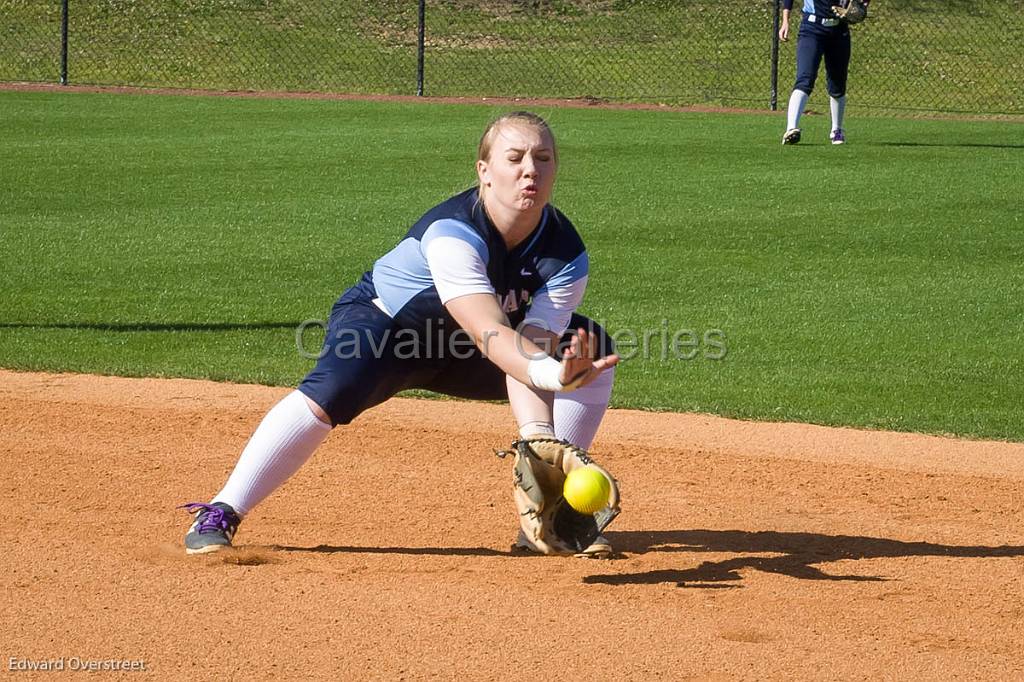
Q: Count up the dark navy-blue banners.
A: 0